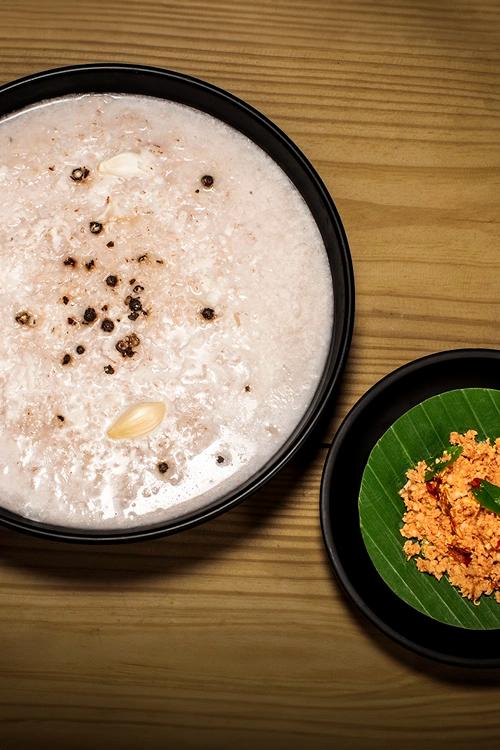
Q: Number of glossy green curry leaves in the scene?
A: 2